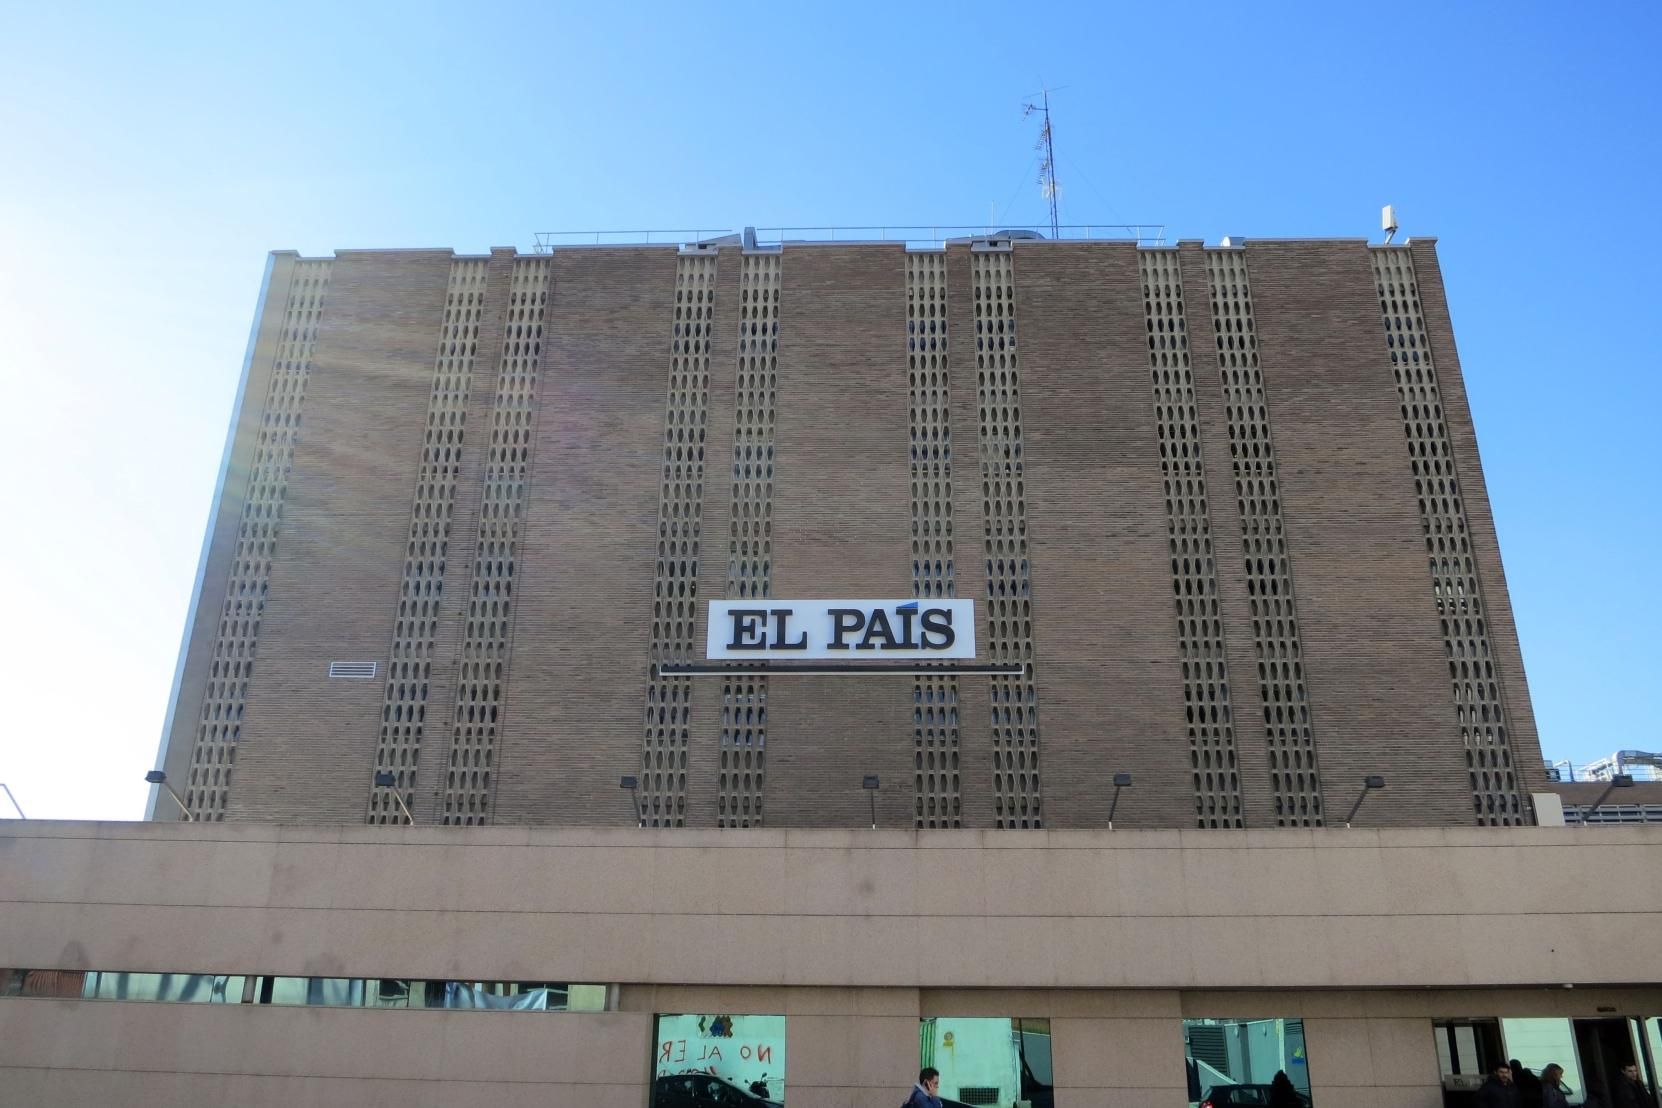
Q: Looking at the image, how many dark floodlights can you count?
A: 7